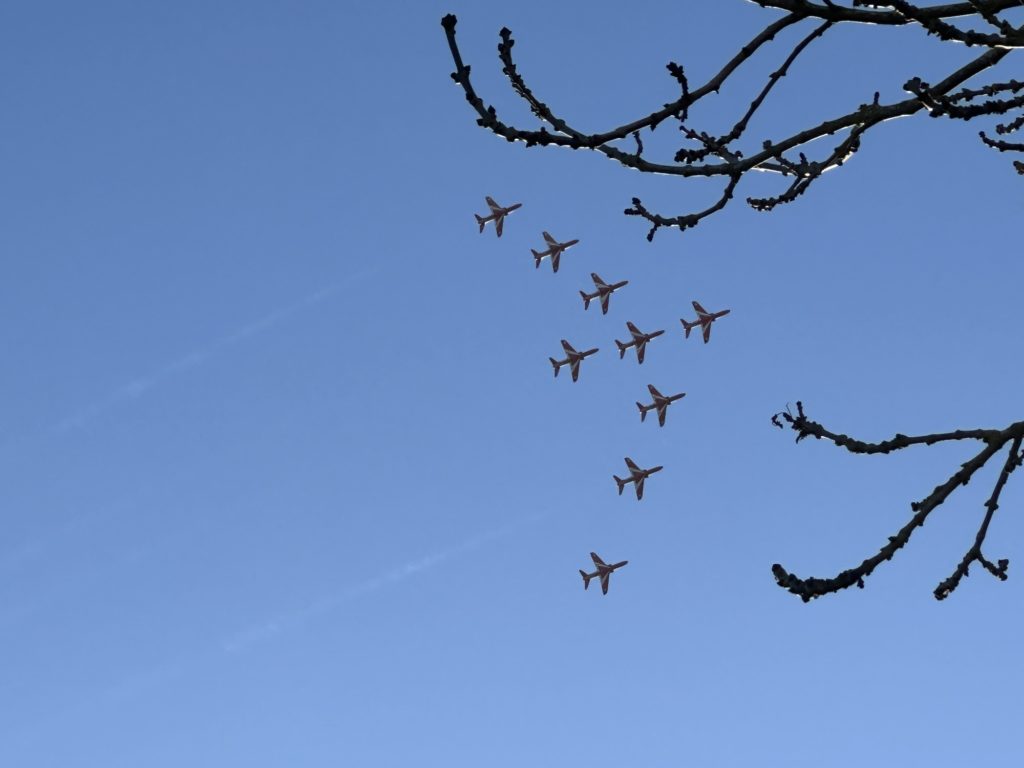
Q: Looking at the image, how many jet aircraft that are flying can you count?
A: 9